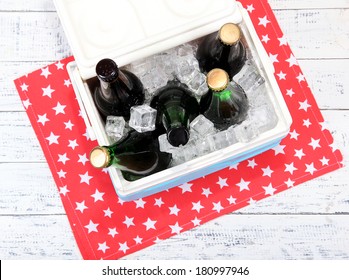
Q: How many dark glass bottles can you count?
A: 5